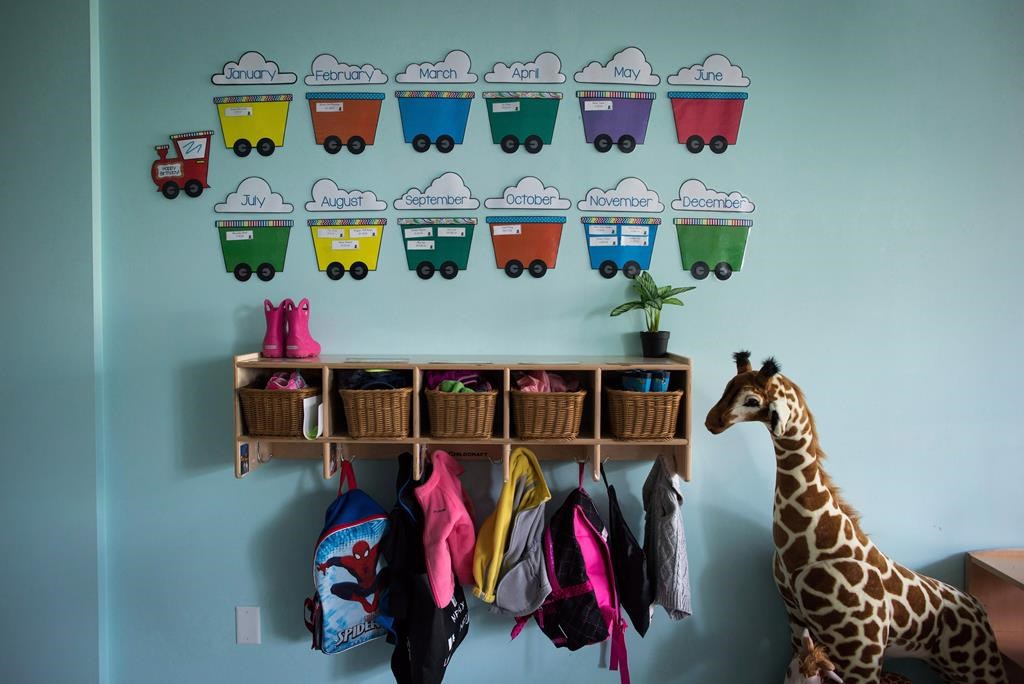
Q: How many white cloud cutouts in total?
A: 12